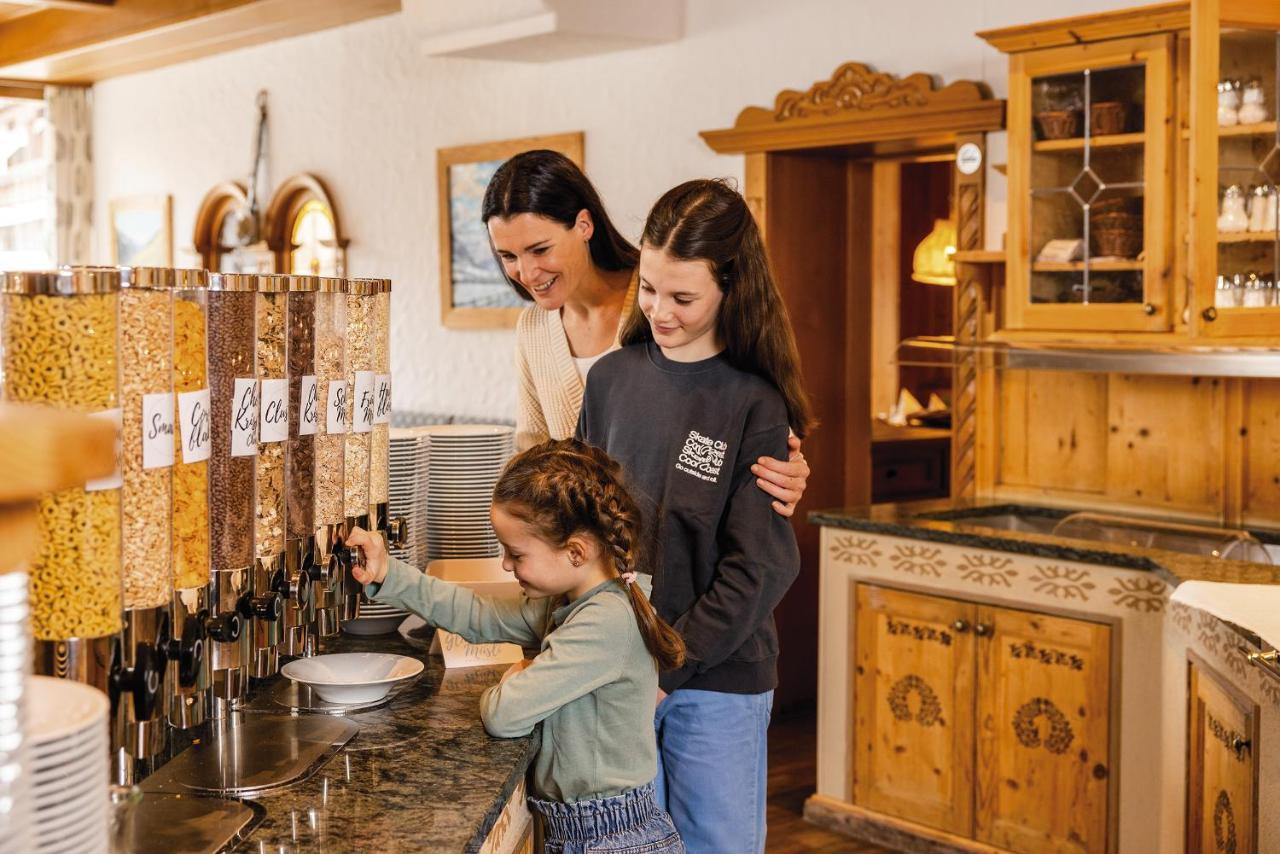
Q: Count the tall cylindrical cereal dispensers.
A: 9